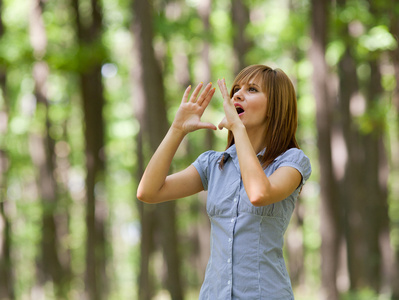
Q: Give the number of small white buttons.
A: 5